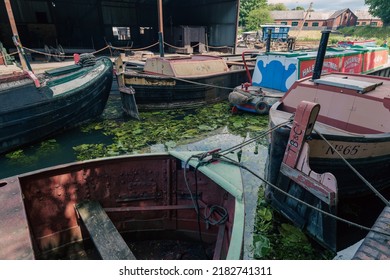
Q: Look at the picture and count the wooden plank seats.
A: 1